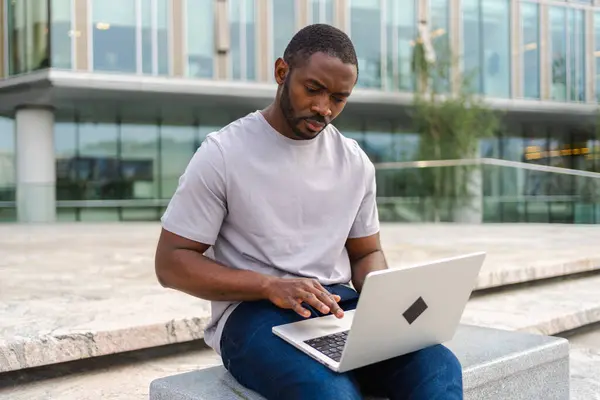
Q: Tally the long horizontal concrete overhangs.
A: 1